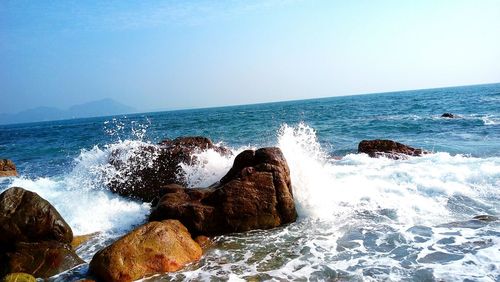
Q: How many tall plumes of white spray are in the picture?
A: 2